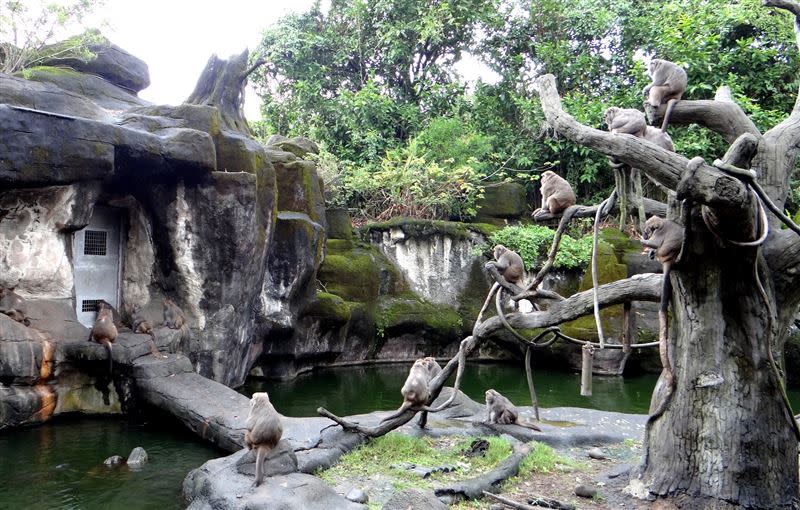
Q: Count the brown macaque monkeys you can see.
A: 14